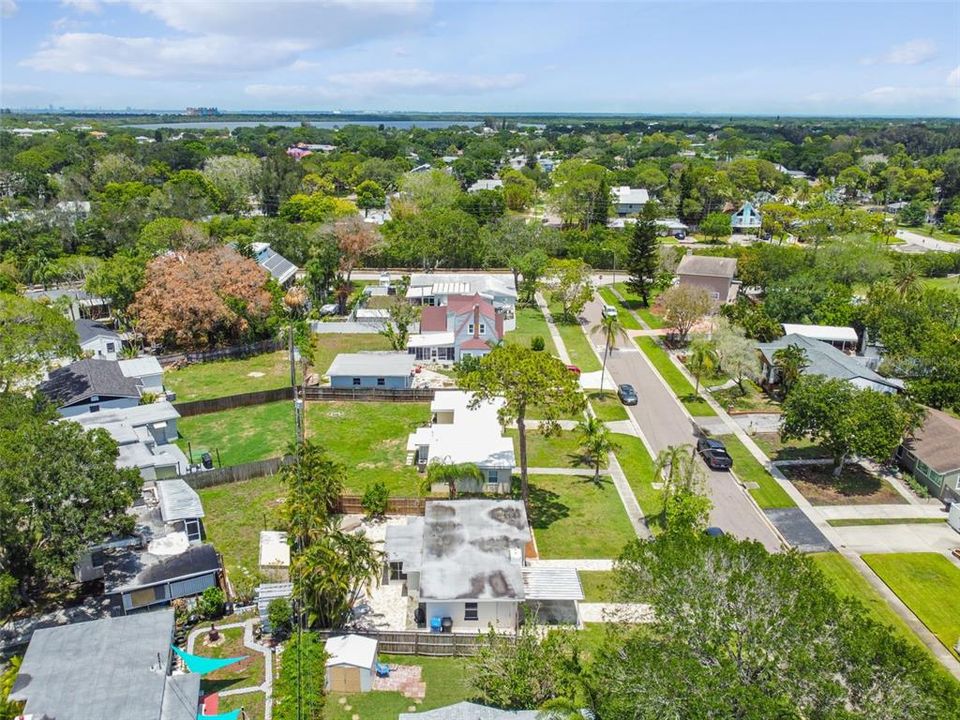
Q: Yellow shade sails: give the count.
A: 0